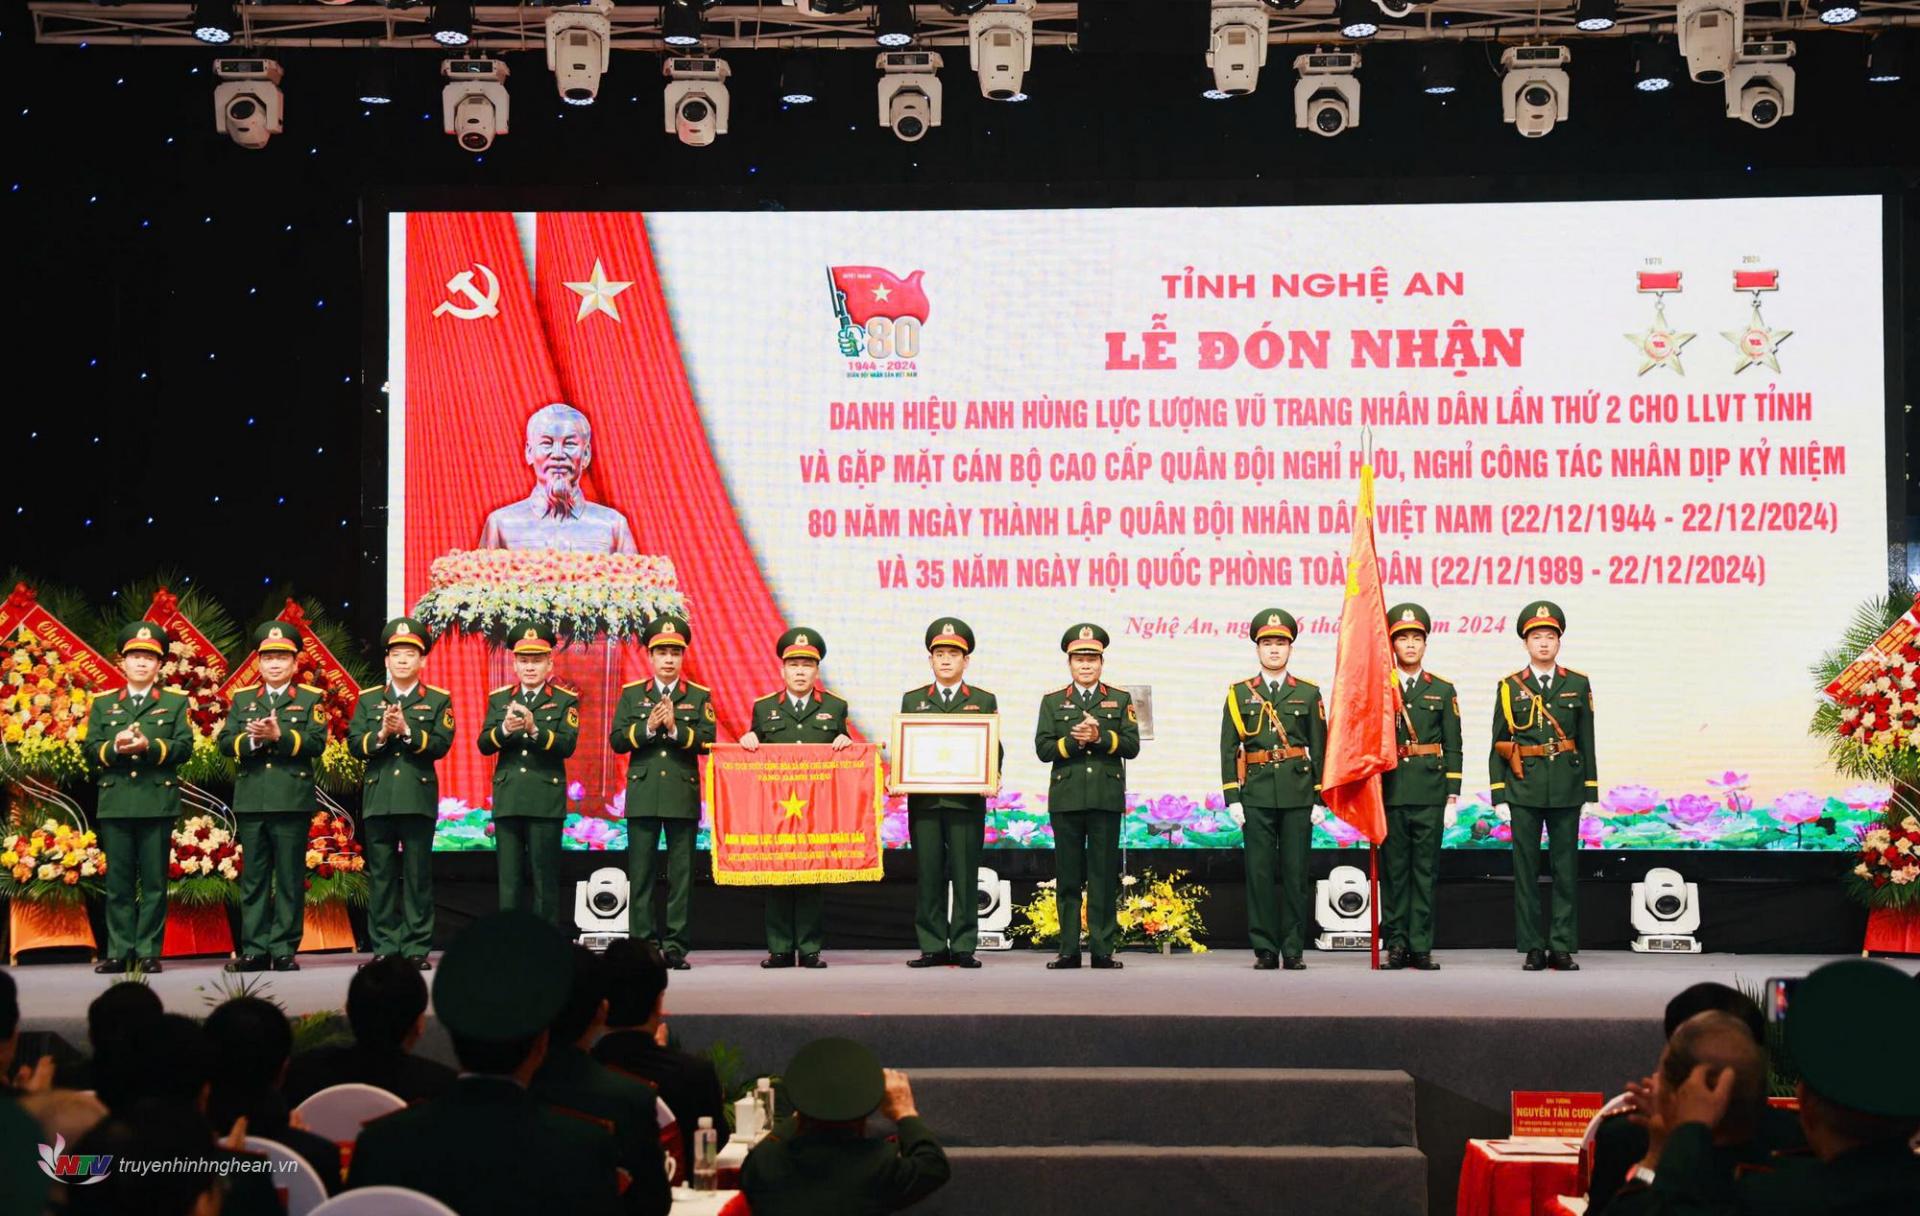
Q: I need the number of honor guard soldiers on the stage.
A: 3